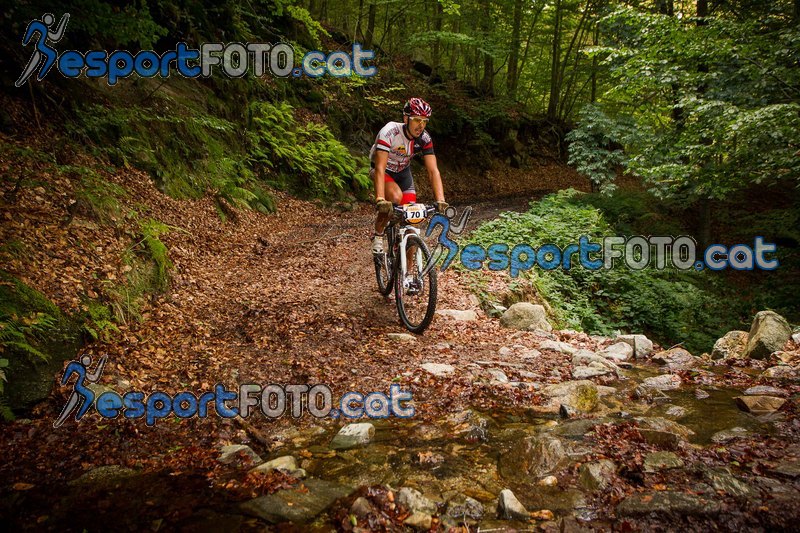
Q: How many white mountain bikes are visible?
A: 1